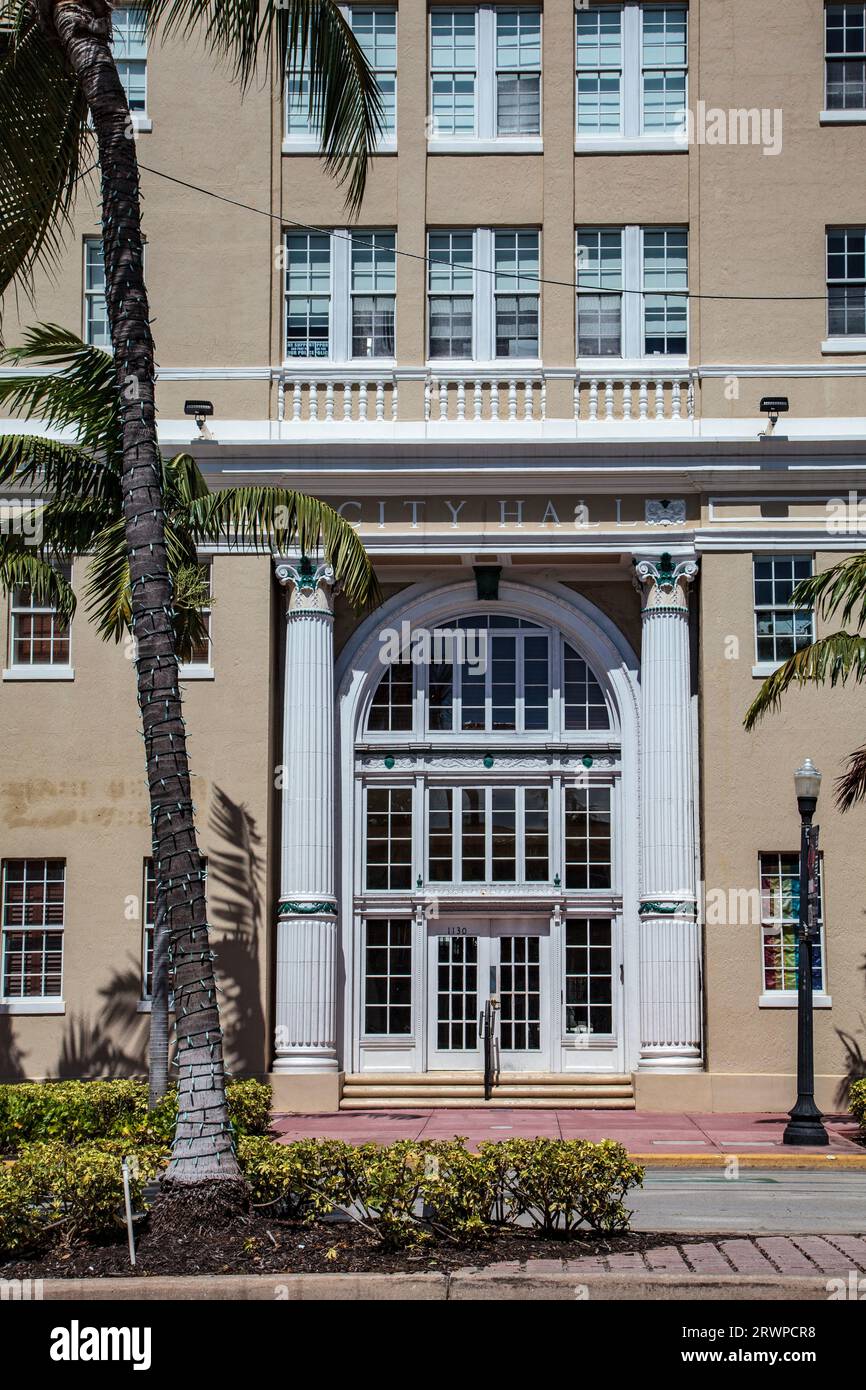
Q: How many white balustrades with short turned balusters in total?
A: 3